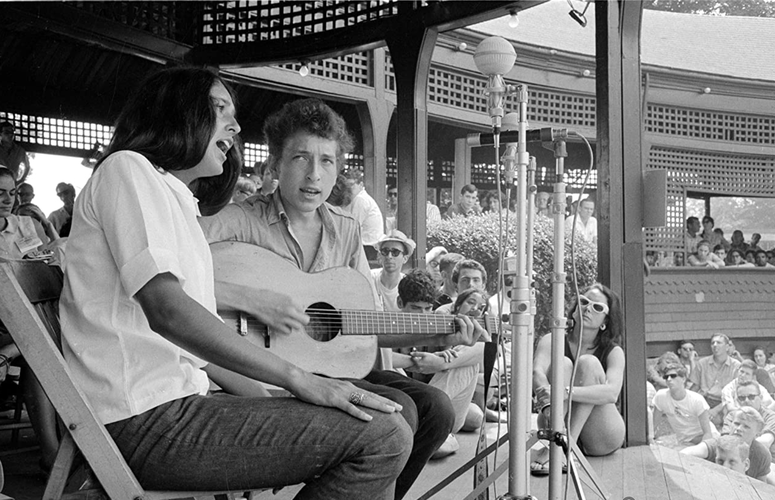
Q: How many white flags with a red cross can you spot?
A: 0